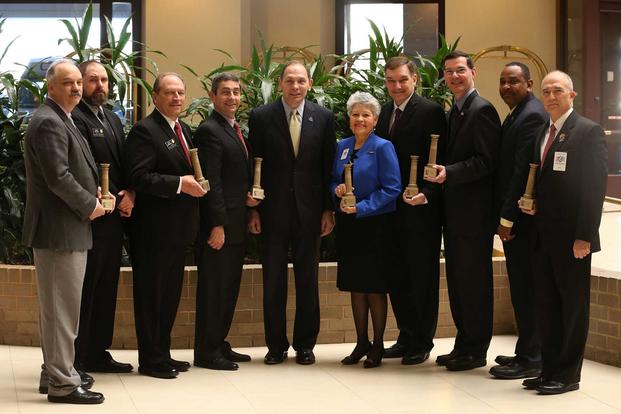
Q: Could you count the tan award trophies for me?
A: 7